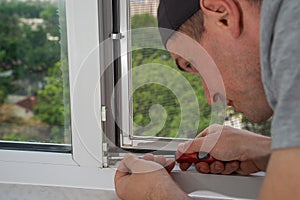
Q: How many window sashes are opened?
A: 1